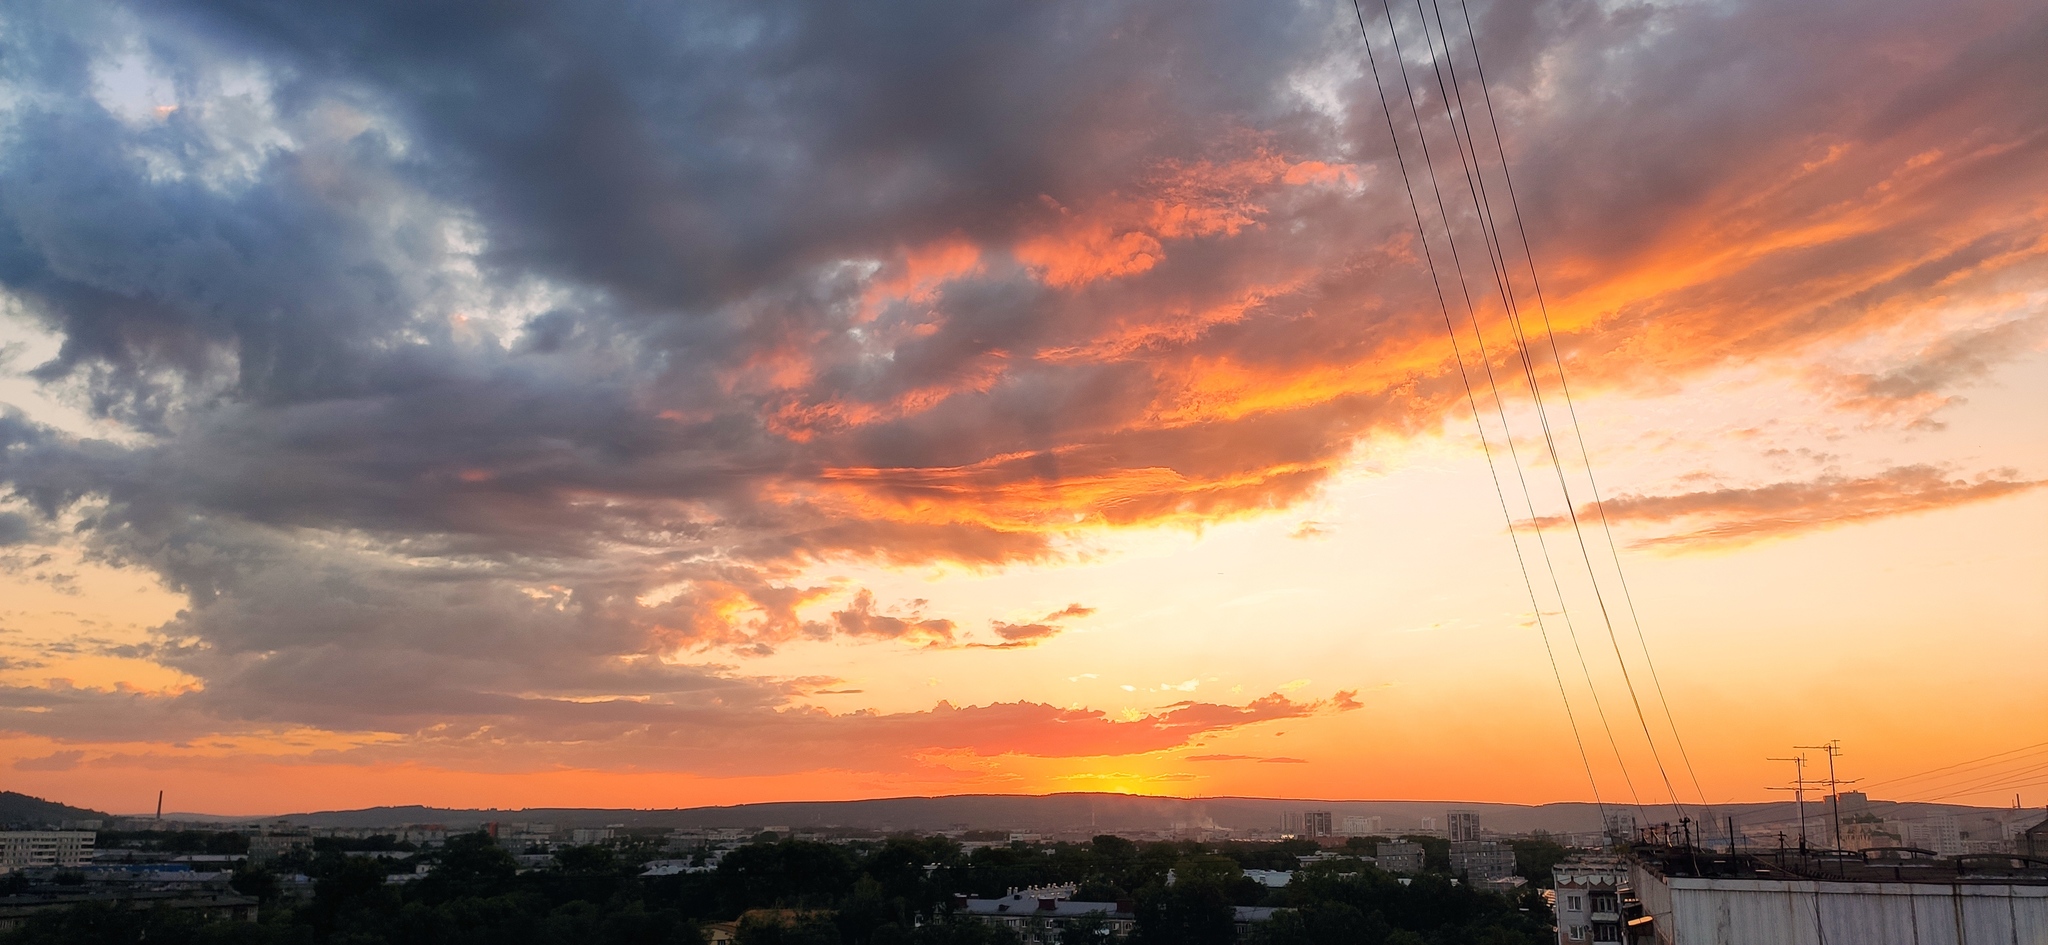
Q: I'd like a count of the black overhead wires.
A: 5